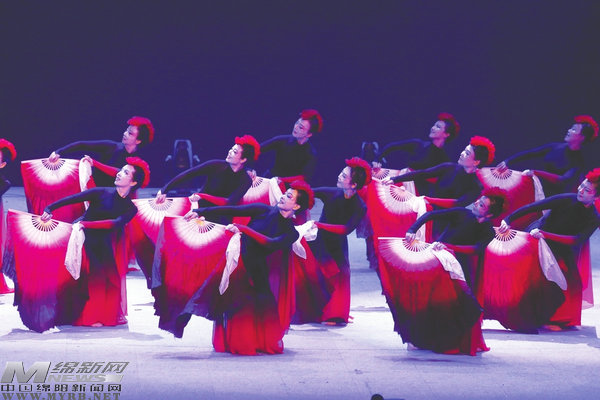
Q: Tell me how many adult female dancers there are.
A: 12